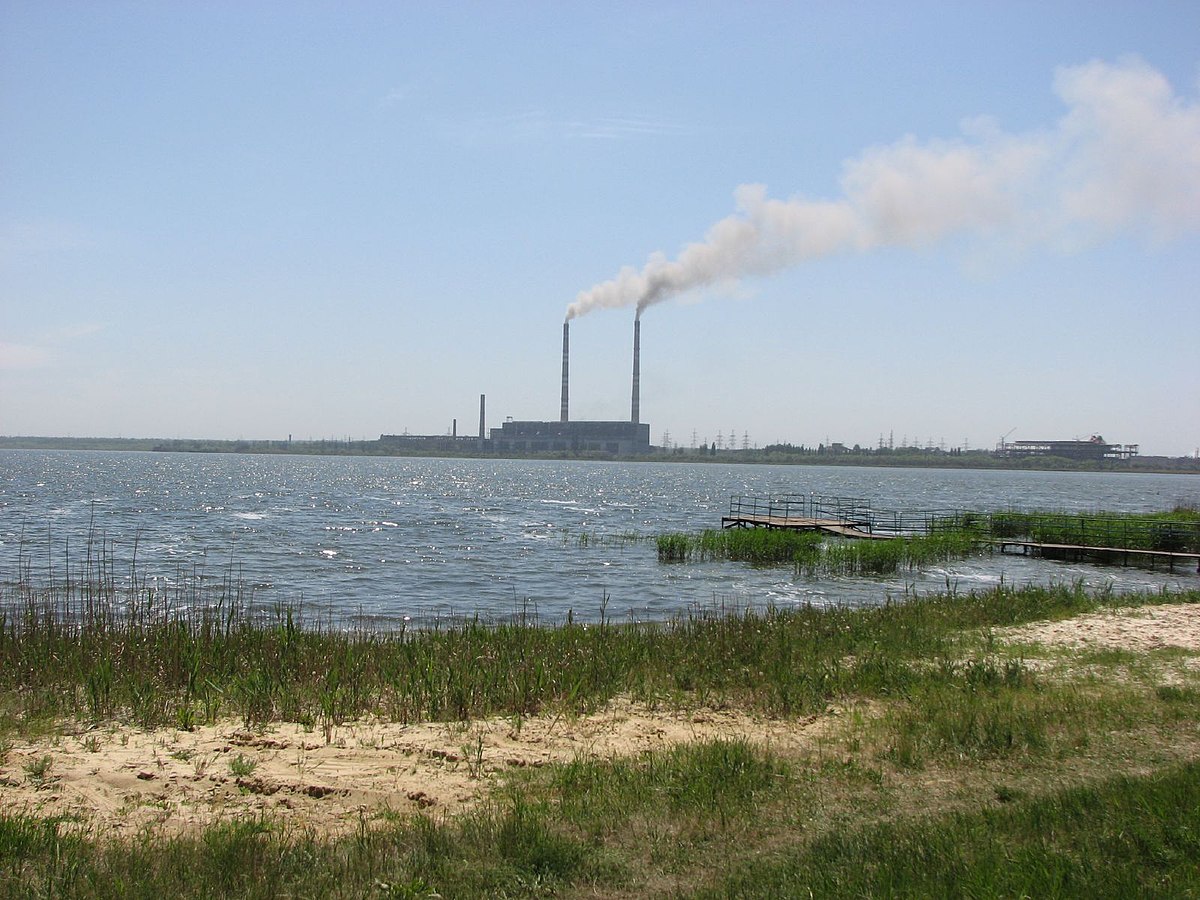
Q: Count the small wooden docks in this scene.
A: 1